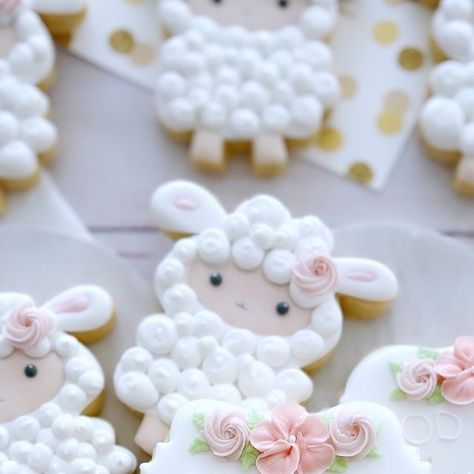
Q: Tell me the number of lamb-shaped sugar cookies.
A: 5